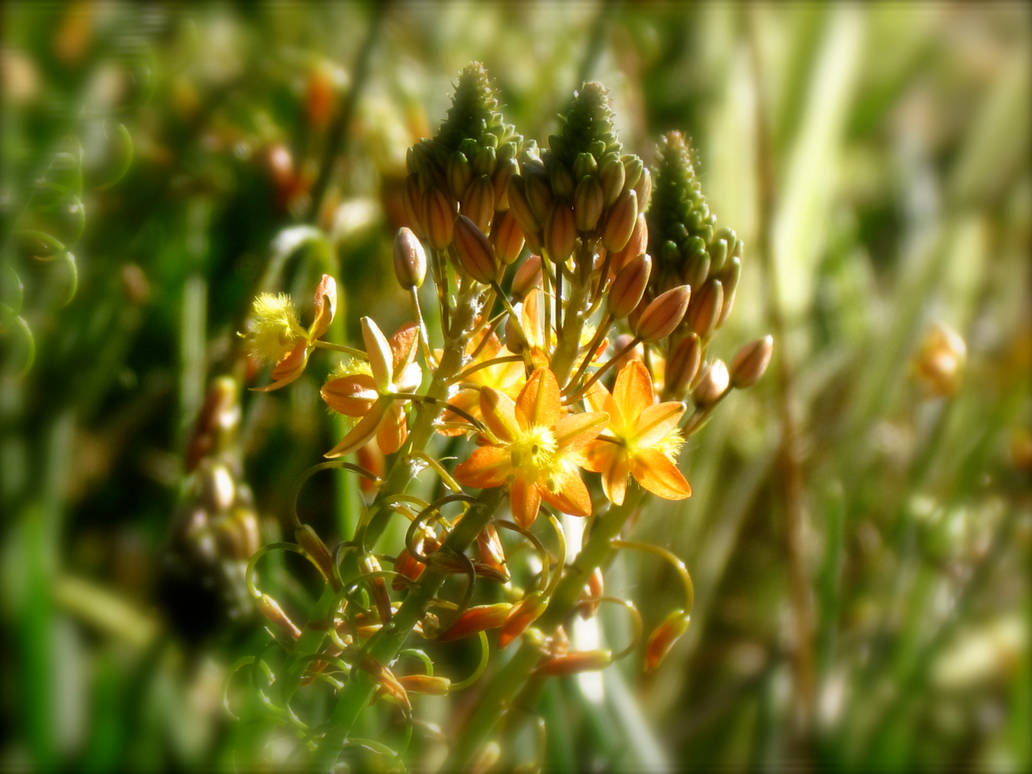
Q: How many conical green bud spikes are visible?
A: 3